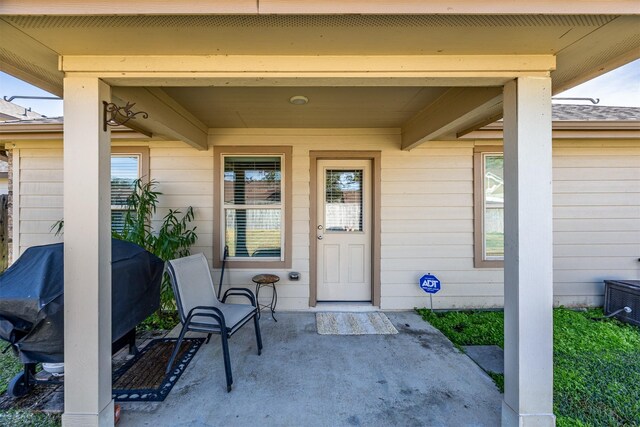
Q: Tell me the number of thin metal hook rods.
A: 2